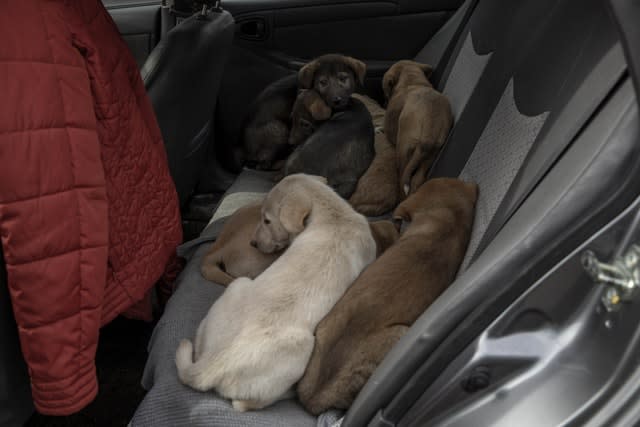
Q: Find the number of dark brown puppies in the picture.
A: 2